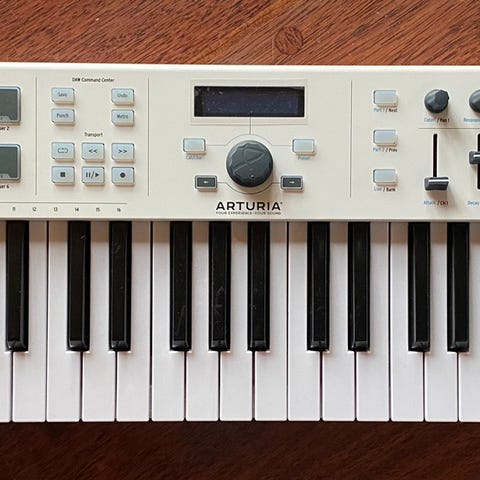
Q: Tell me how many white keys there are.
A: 15